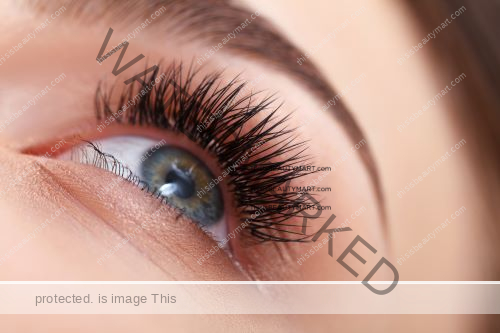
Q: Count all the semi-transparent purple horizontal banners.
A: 0